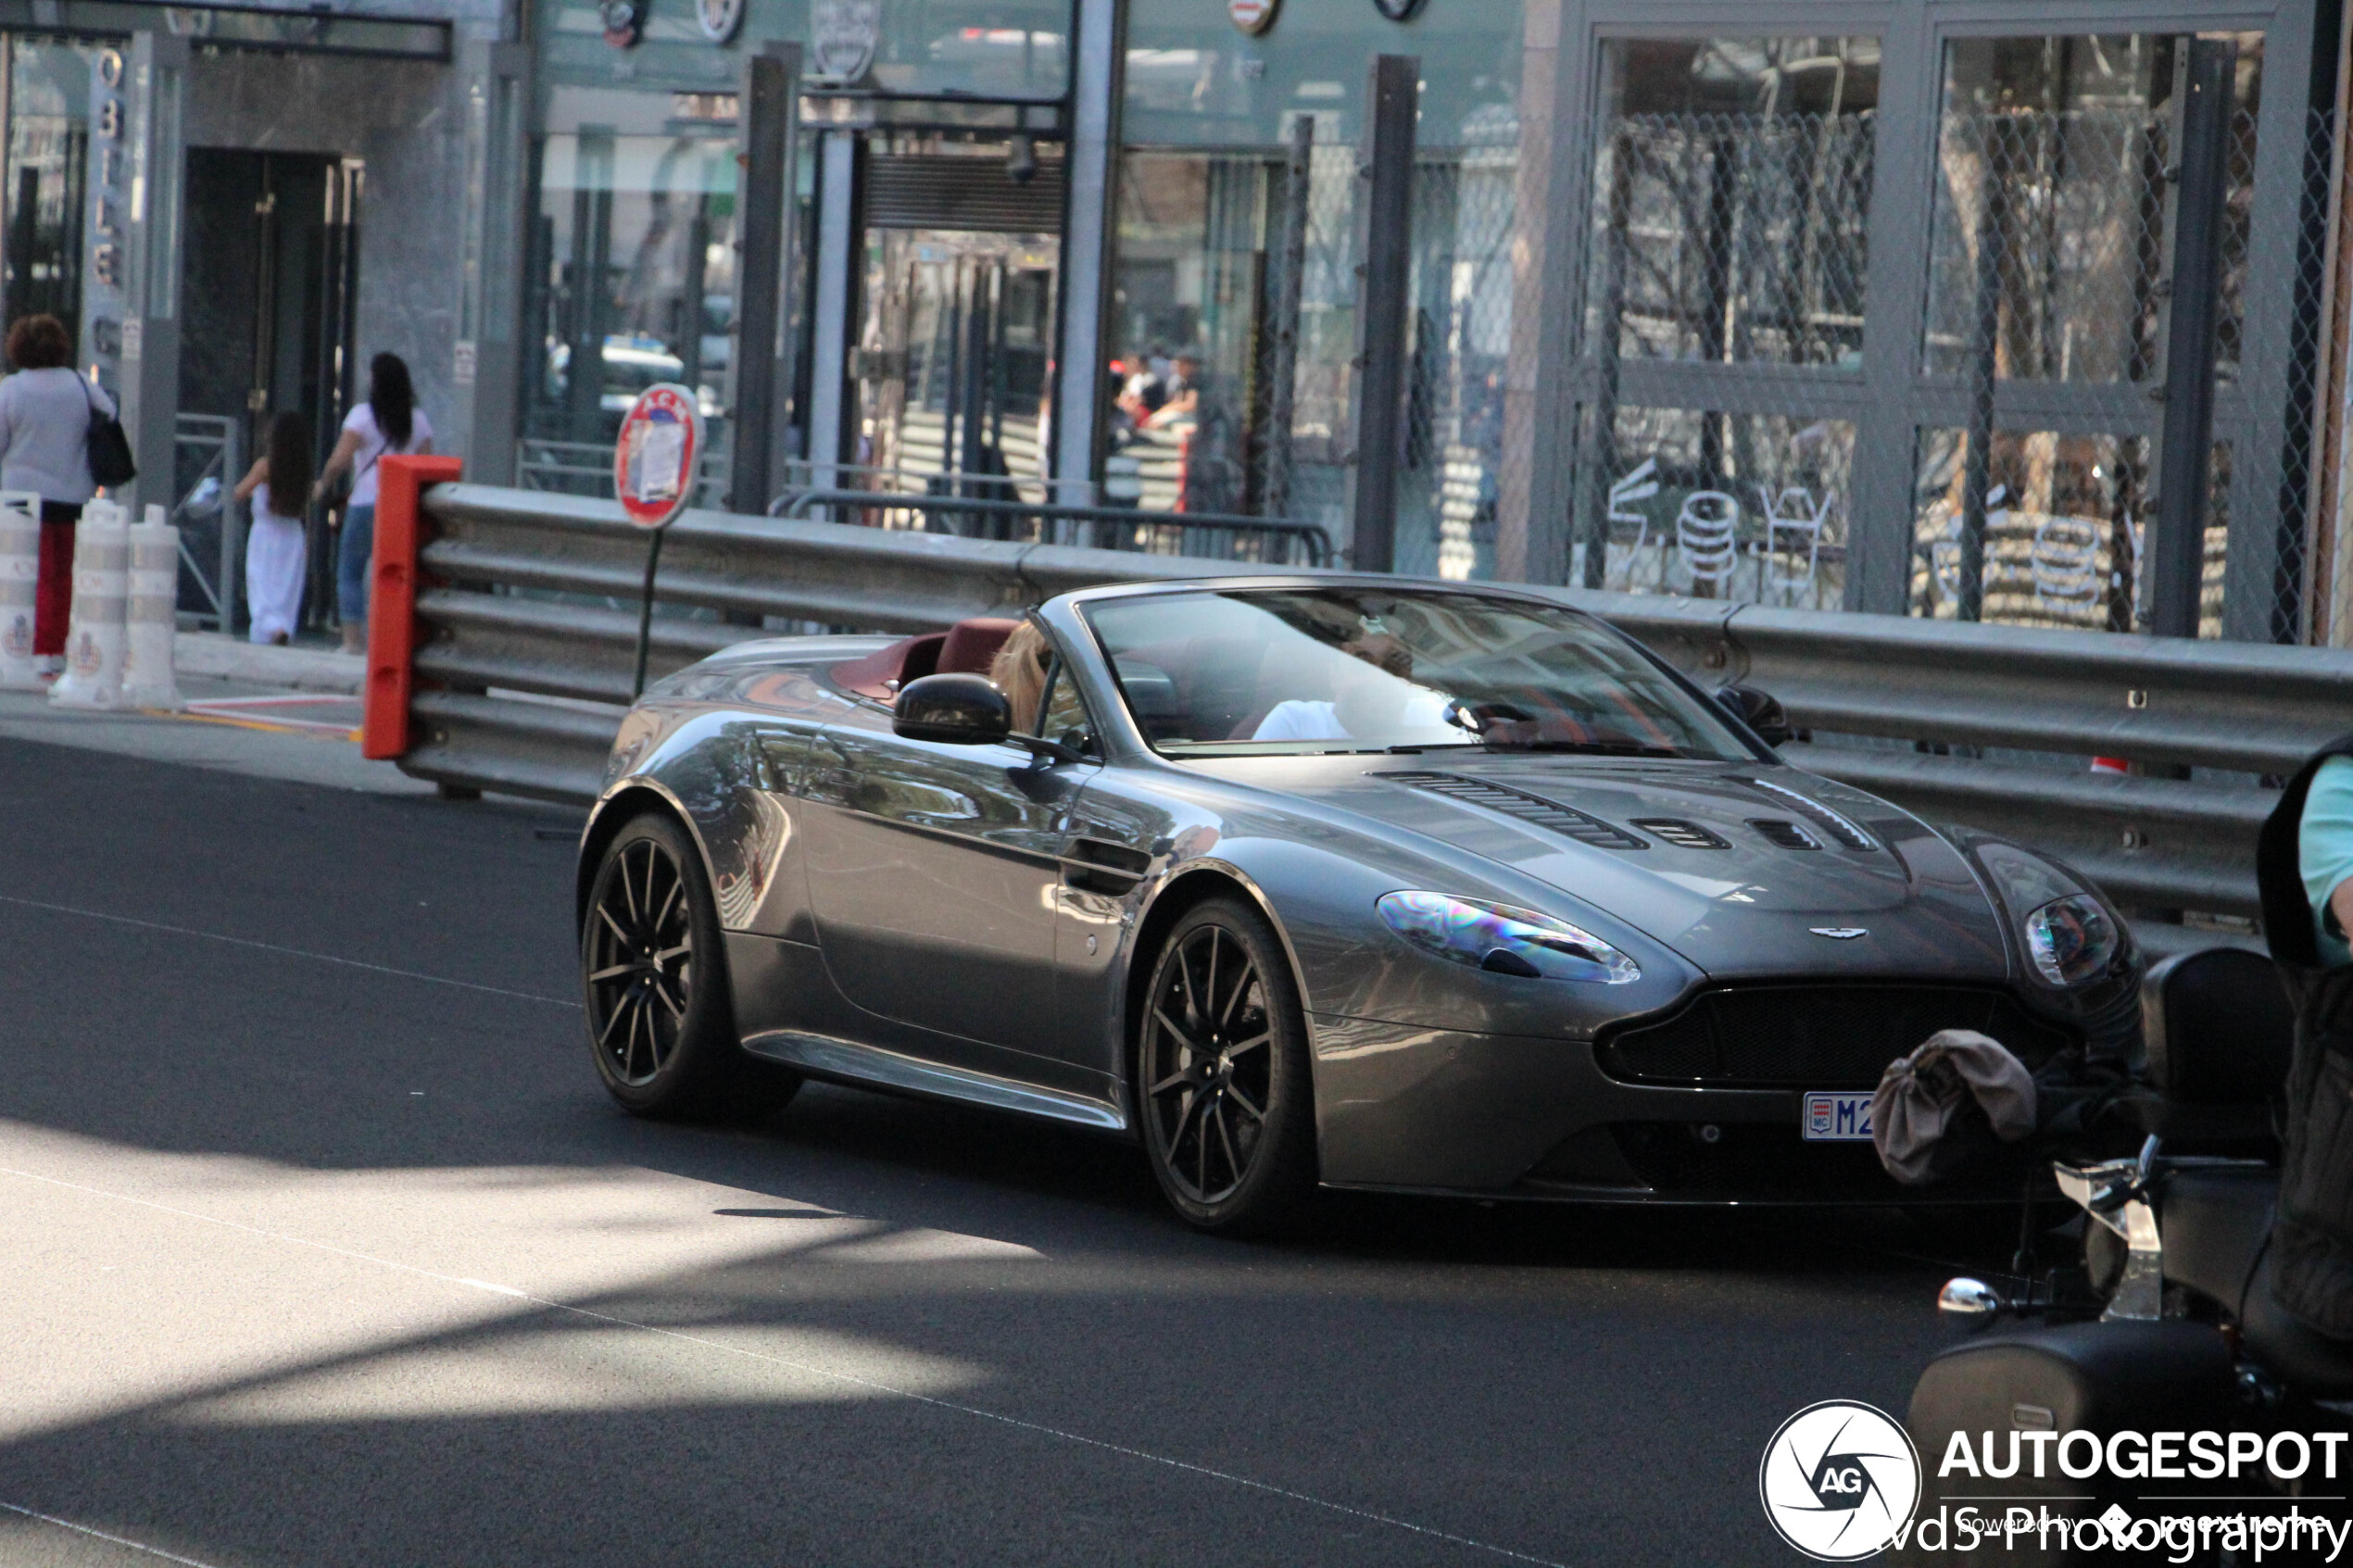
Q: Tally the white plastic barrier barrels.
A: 3